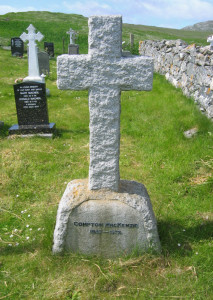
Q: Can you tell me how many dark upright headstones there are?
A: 3